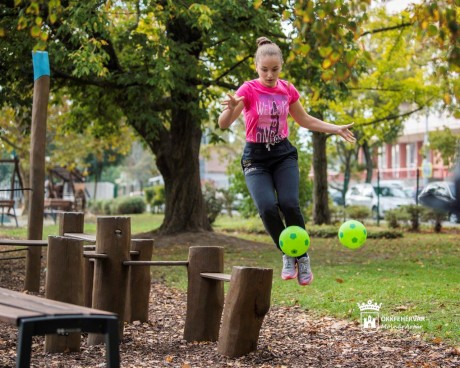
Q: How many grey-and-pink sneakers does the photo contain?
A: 2